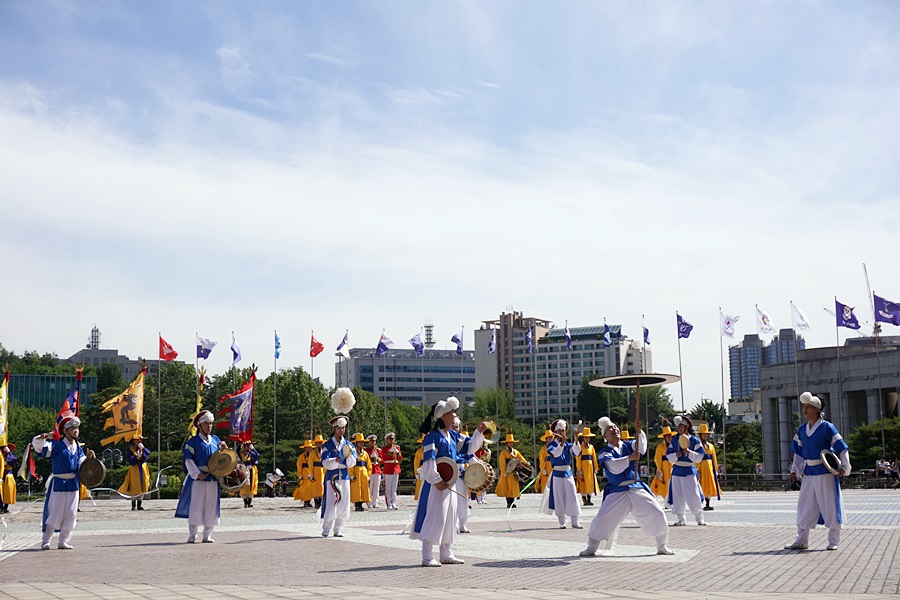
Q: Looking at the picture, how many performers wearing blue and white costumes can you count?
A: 9